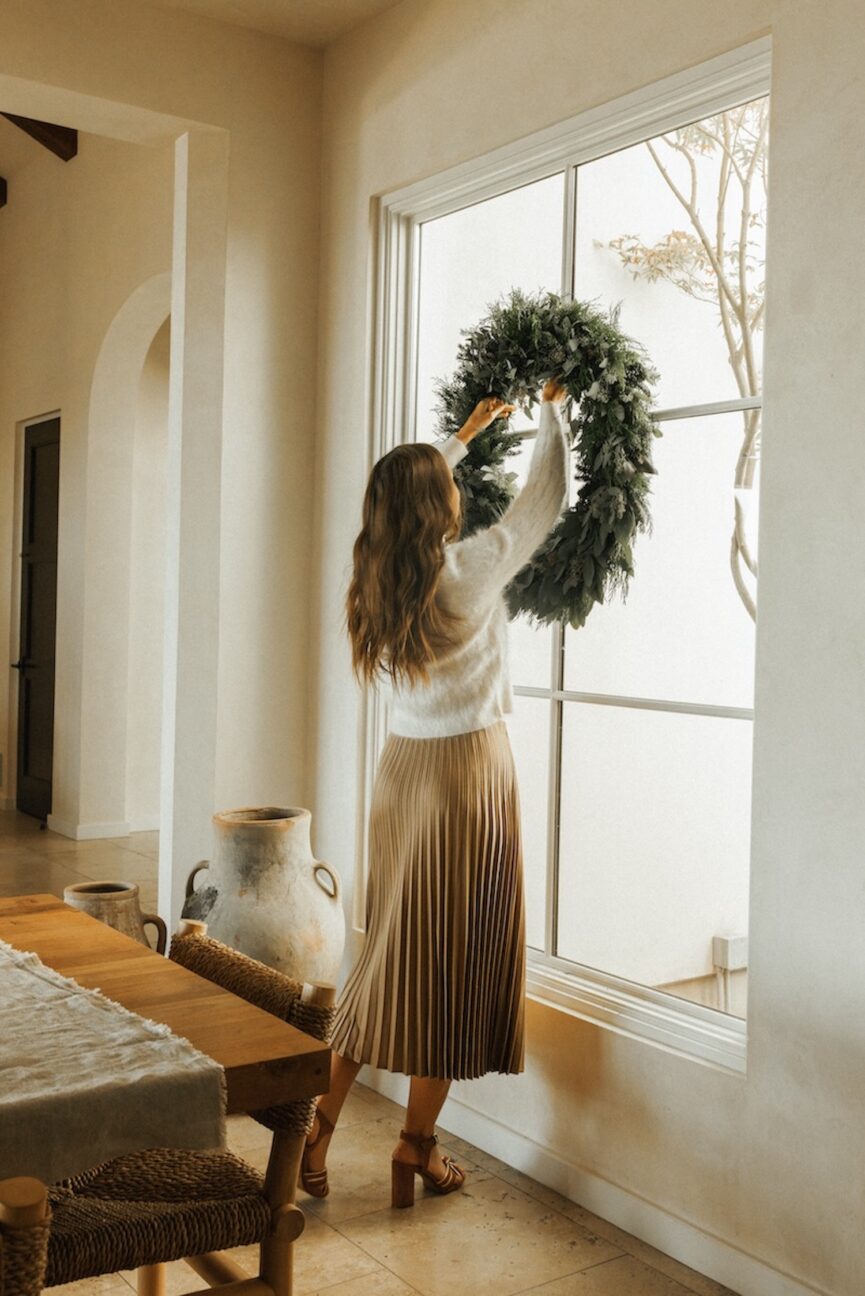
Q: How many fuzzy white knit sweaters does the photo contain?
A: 1